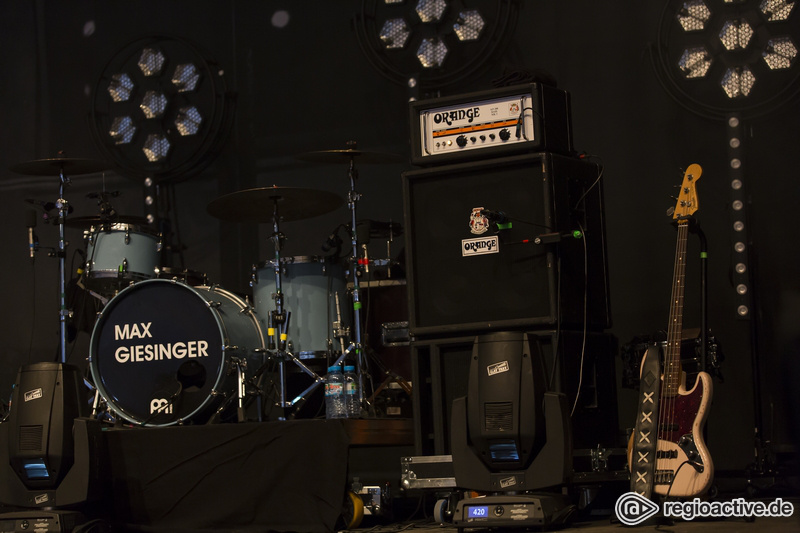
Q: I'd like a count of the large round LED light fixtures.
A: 3